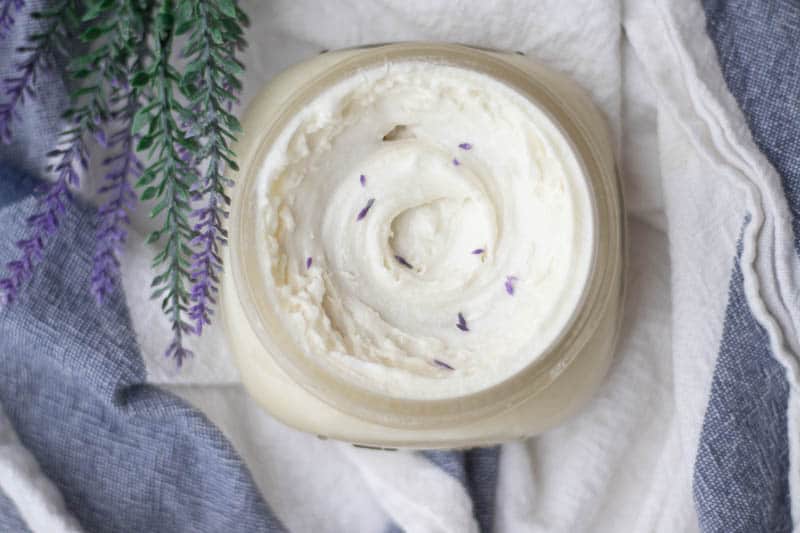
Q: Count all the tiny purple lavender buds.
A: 10